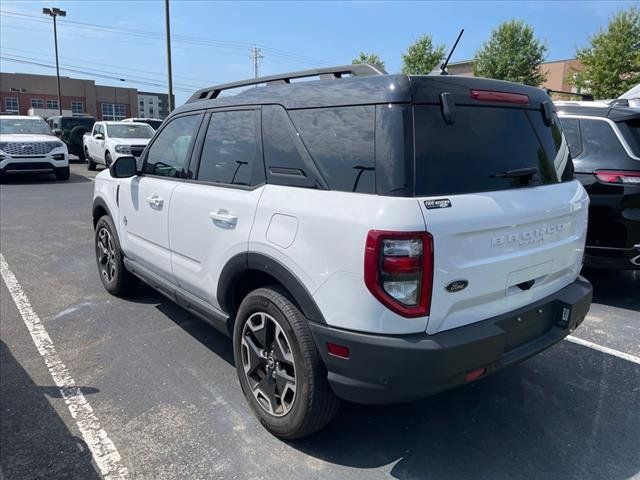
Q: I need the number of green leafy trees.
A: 4